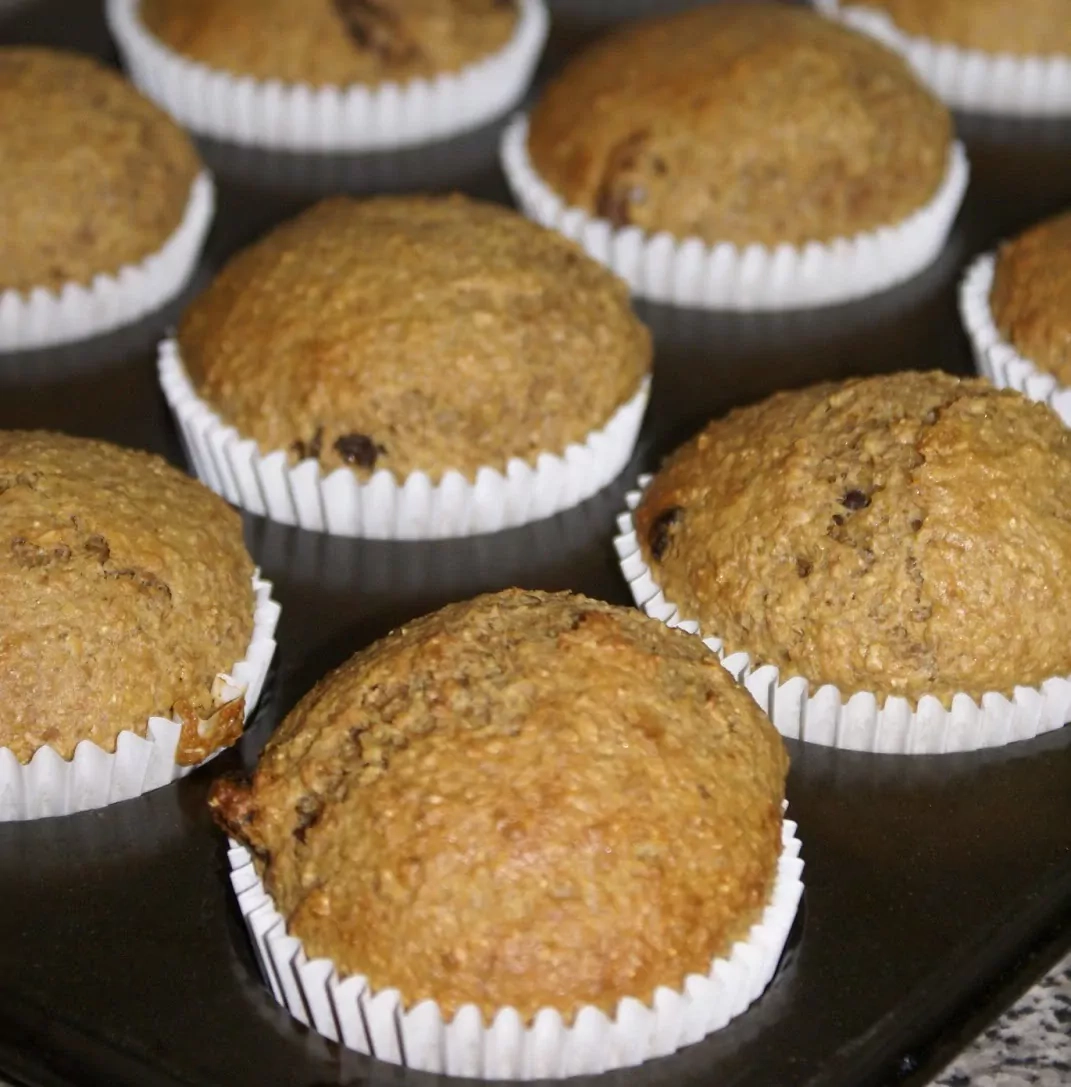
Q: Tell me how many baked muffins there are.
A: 9